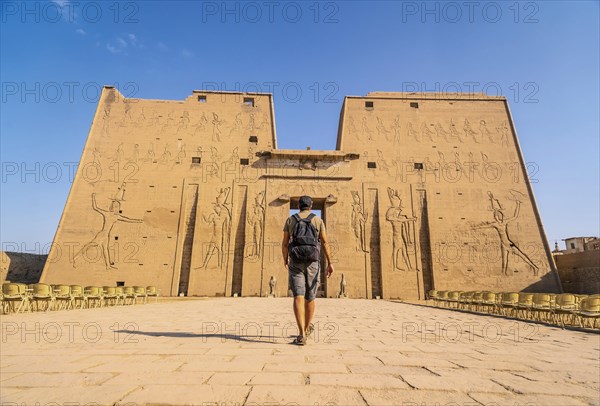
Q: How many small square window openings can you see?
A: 9